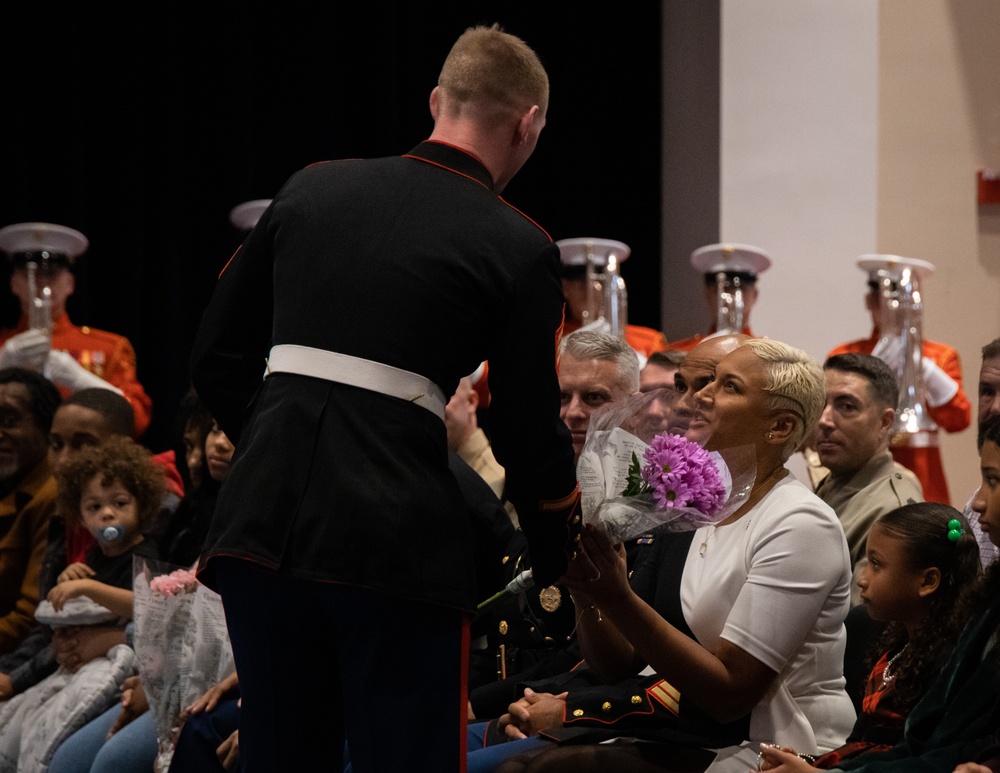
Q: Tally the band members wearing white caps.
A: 5